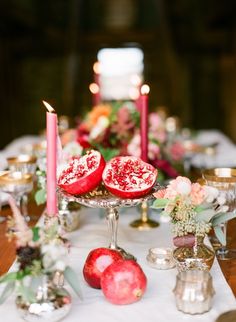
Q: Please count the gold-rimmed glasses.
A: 3